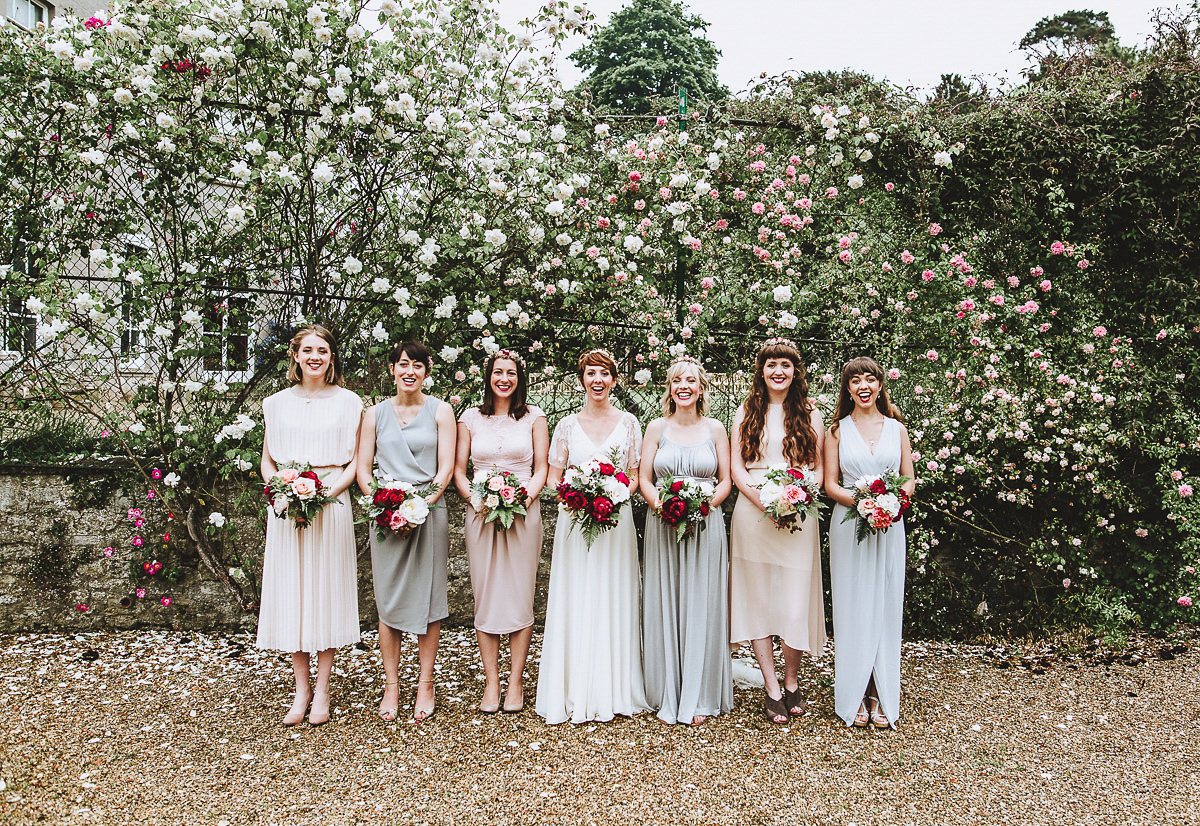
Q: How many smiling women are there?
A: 7